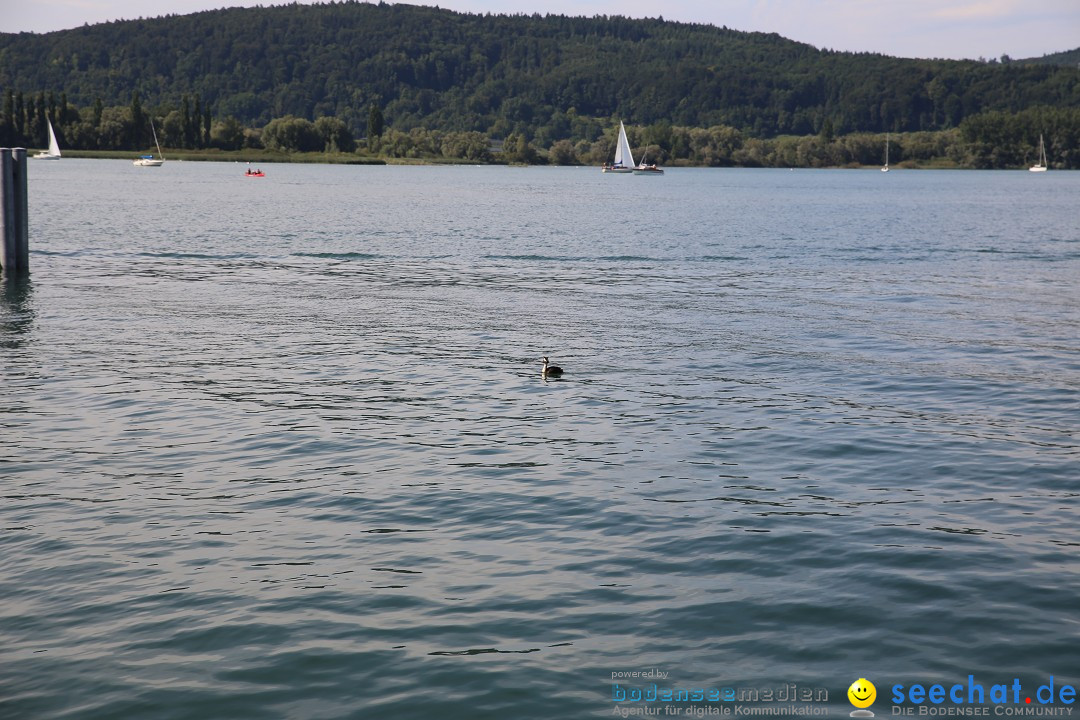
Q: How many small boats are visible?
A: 7